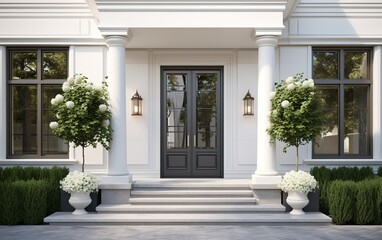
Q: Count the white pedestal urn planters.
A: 2